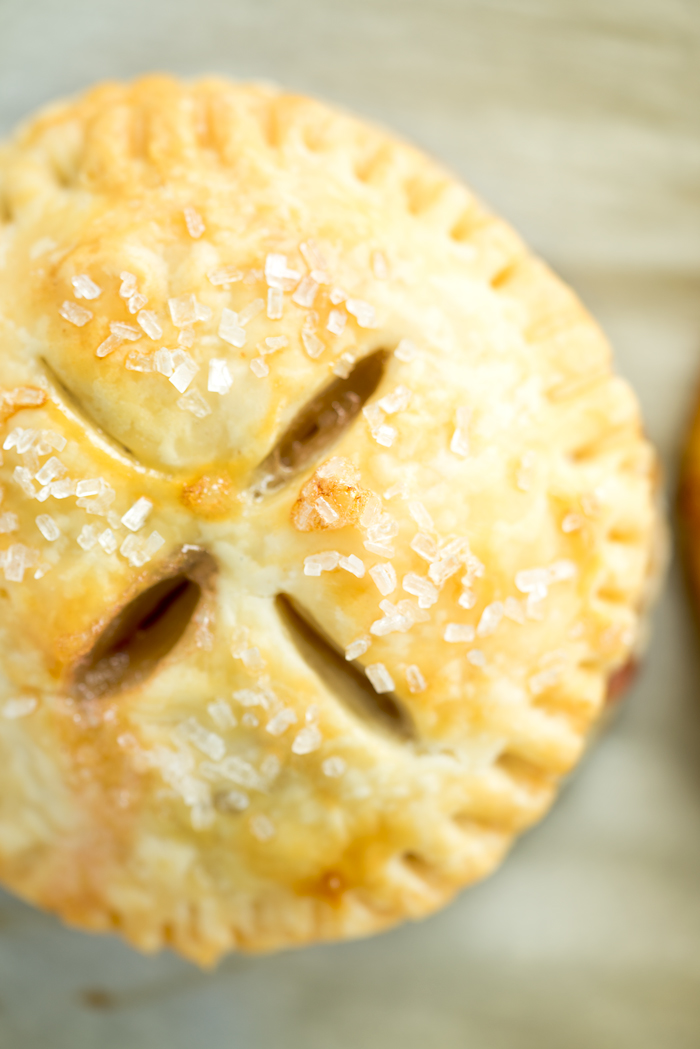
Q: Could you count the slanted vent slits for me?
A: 4